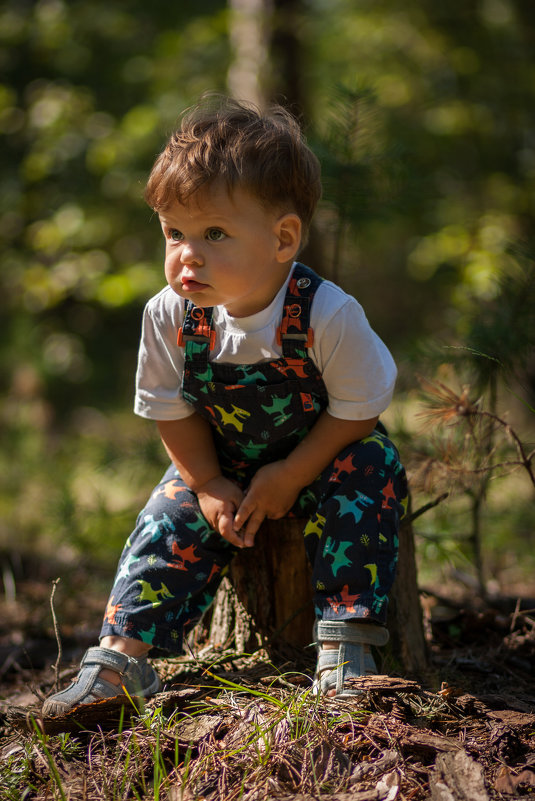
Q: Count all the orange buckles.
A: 2